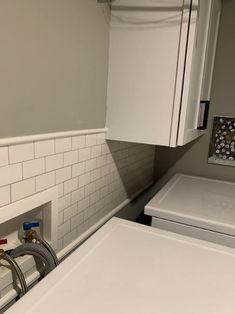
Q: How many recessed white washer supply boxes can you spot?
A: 1